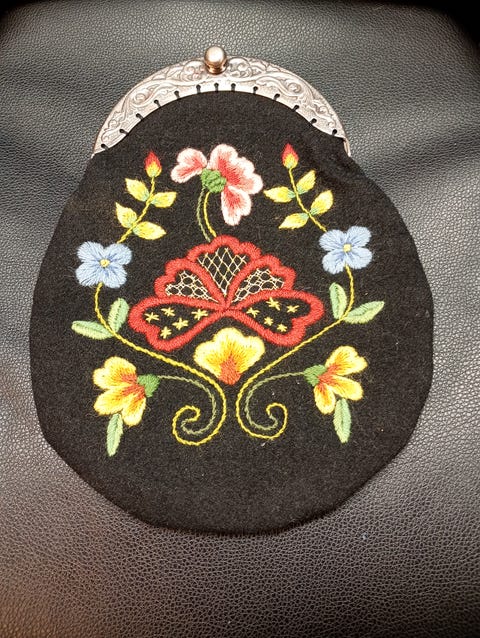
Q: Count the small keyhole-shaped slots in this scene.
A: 13